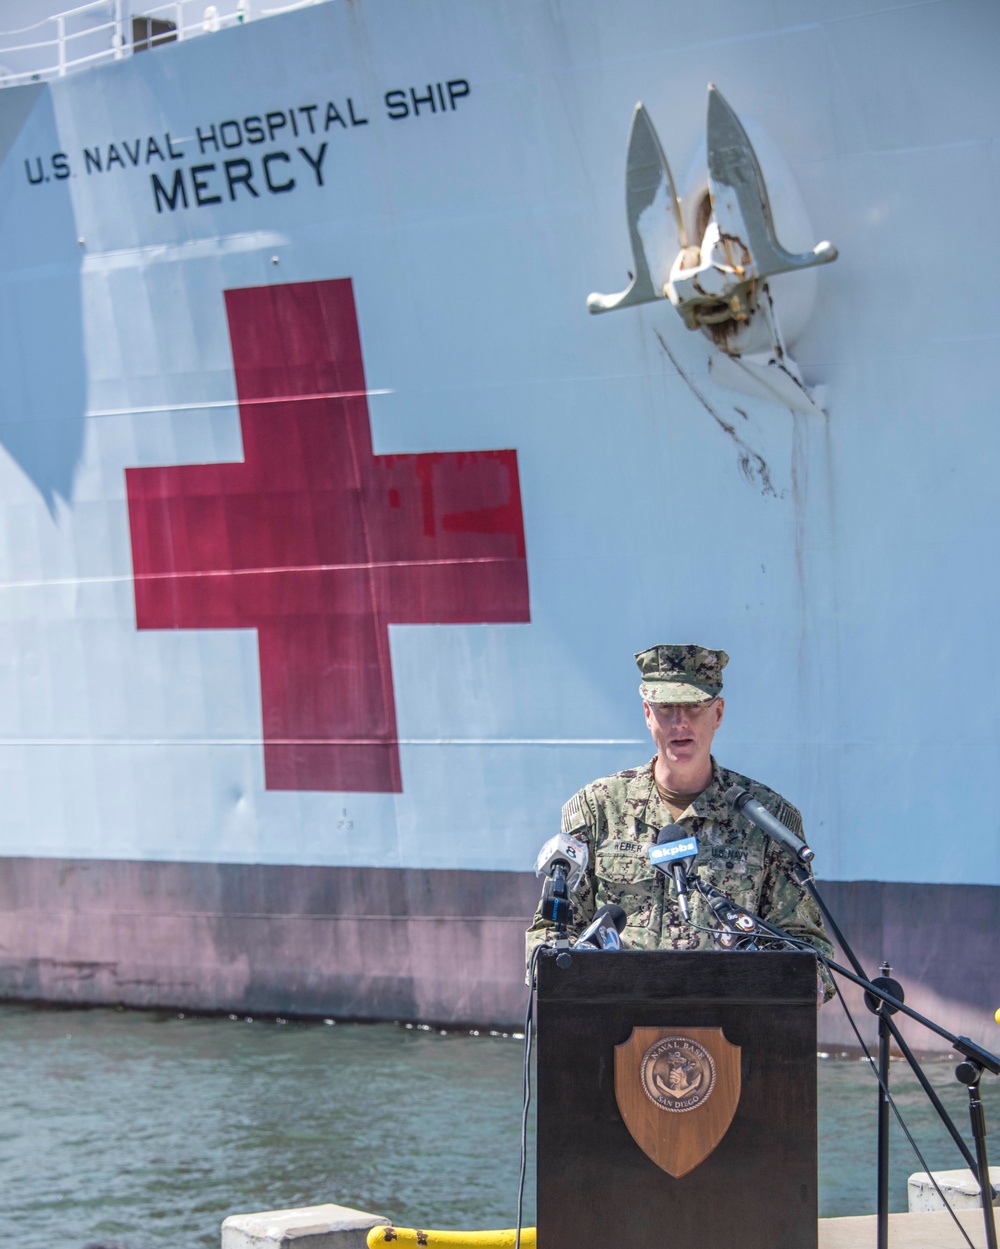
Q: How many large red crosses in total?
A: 1